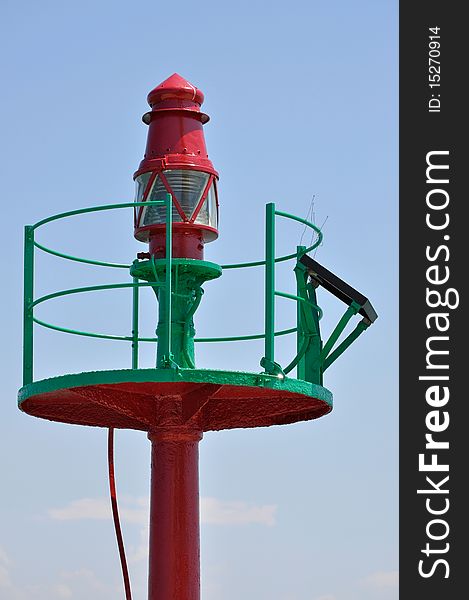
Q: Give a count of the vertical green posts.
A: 5